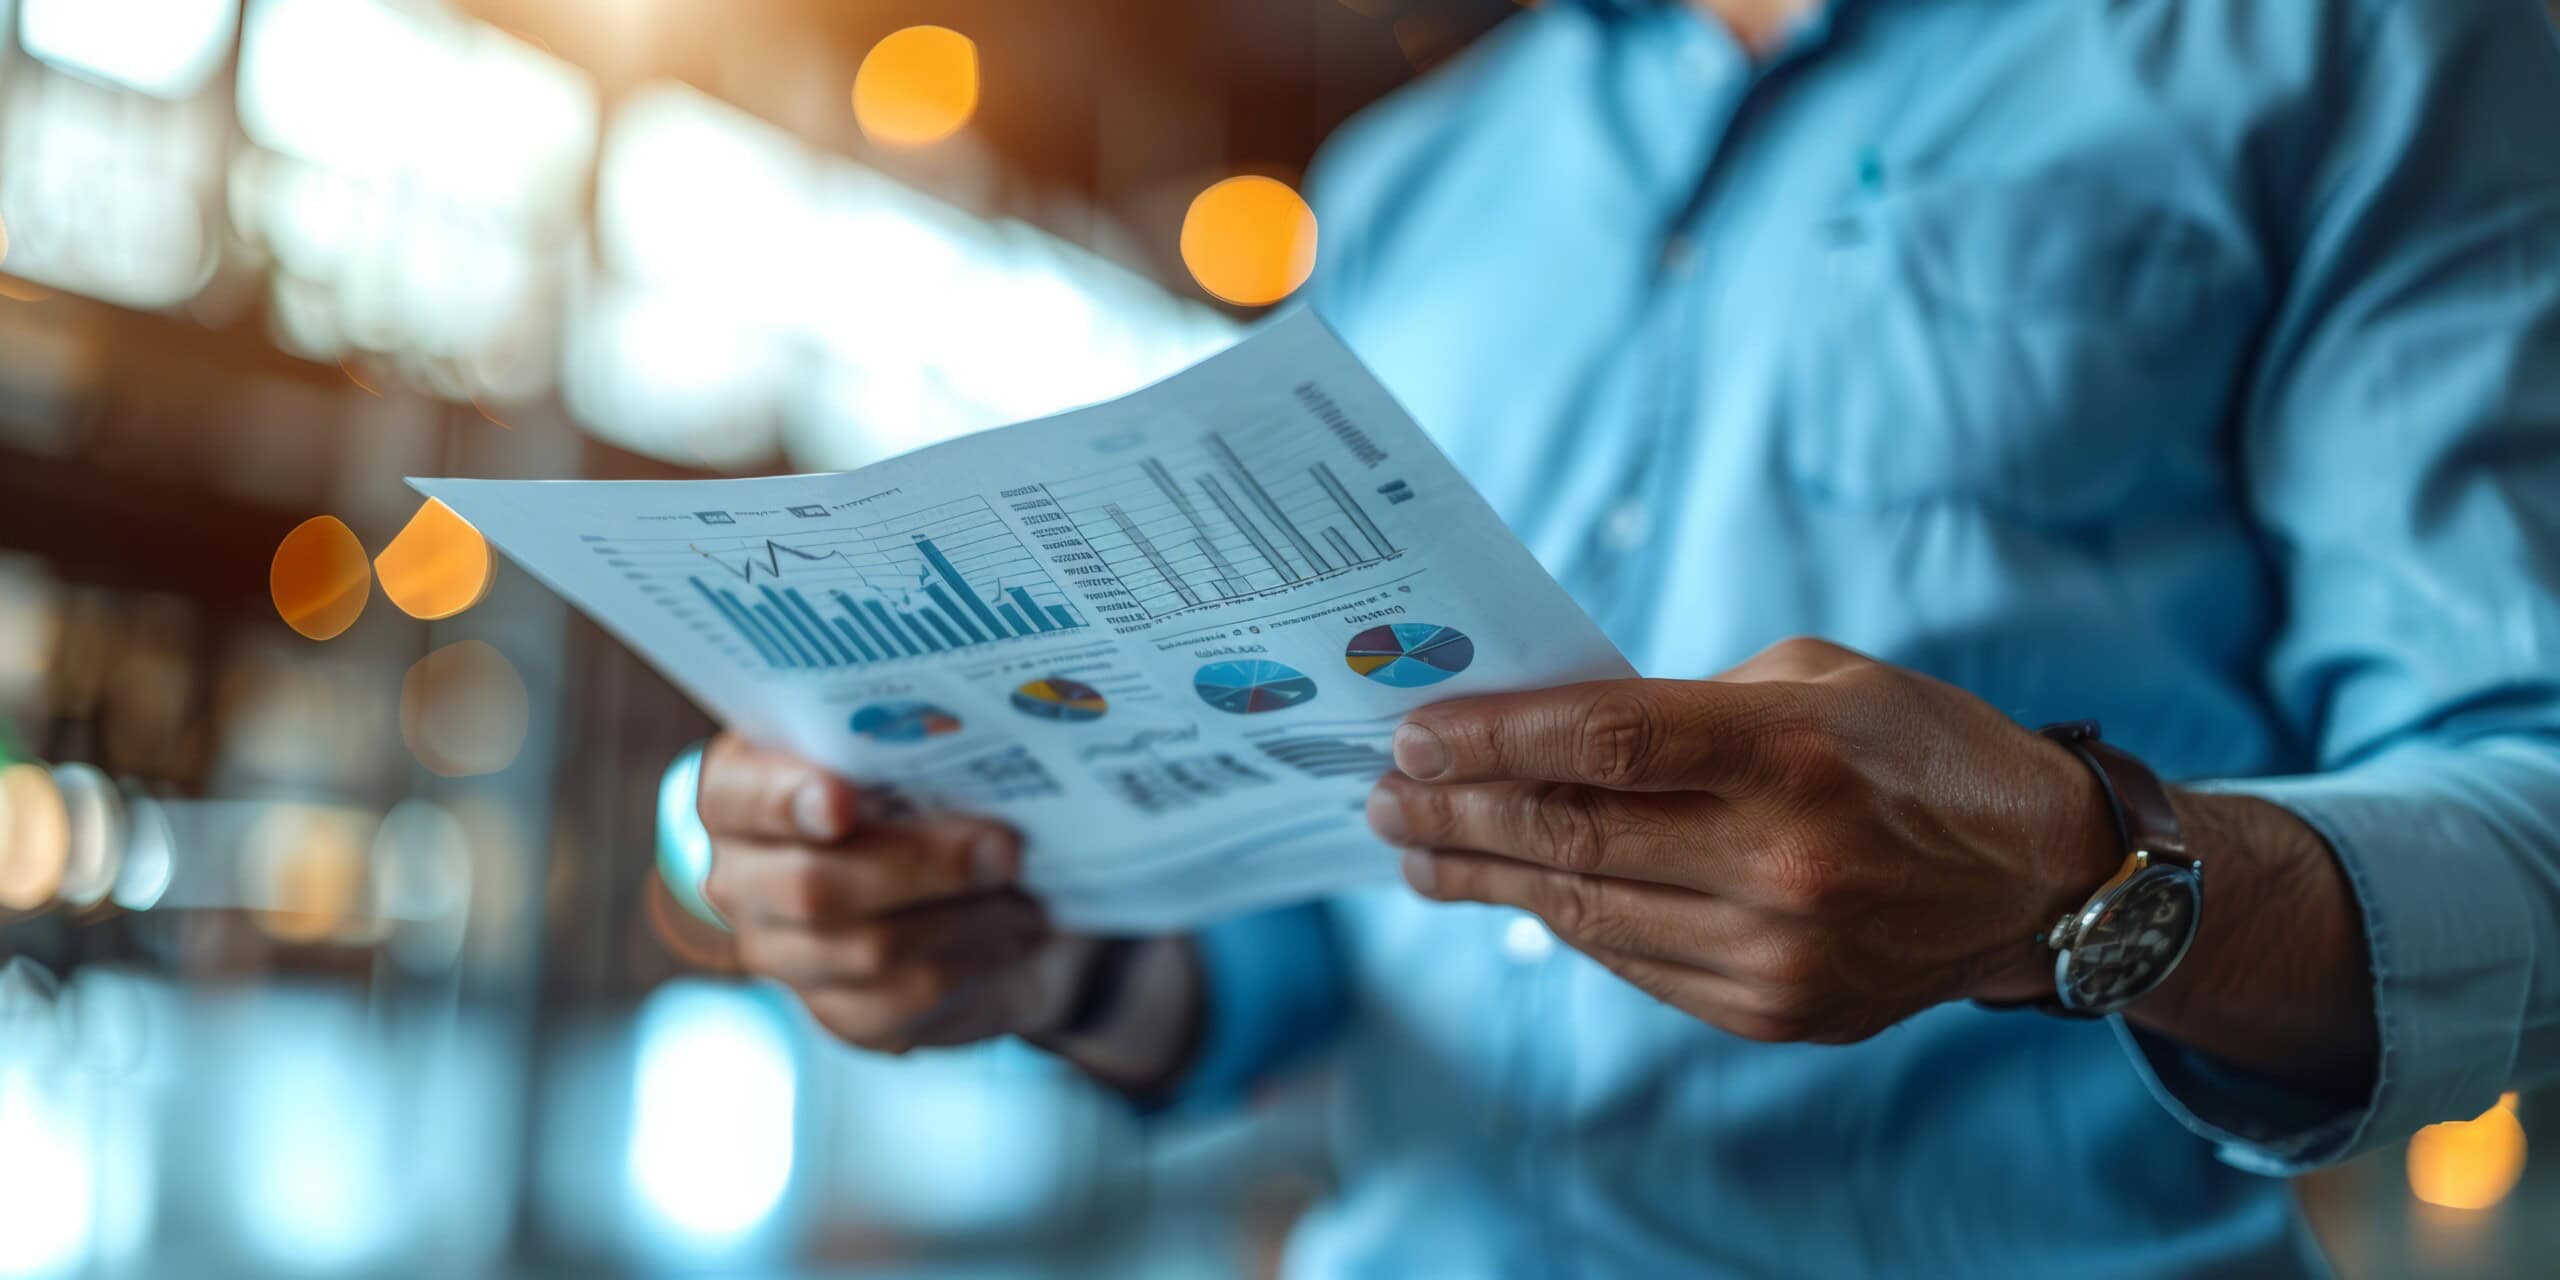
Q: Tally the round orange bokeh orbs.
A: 5